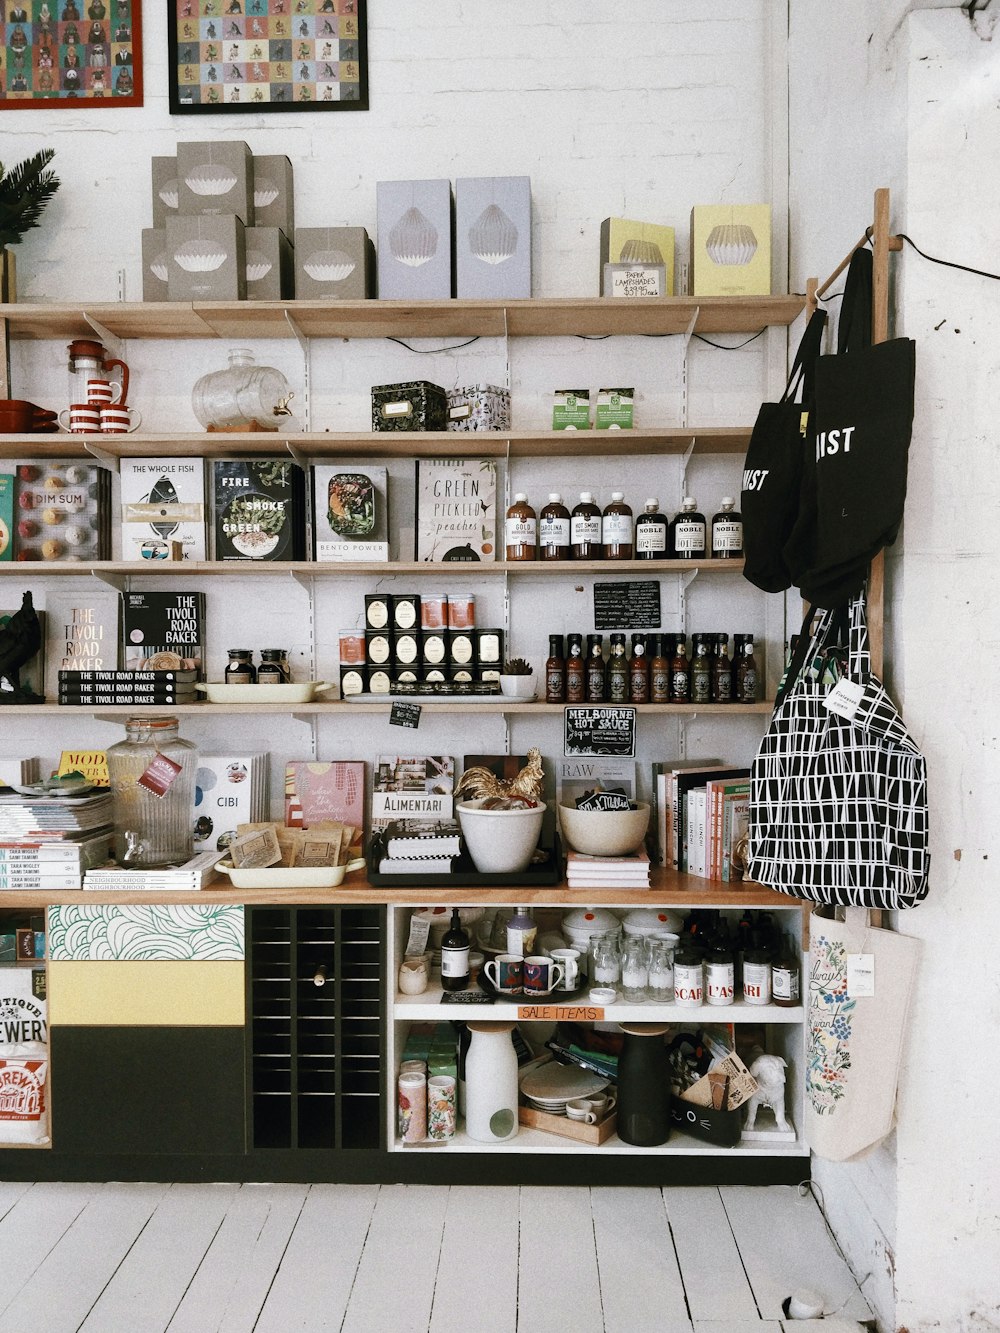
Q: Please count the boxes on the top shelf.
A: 11